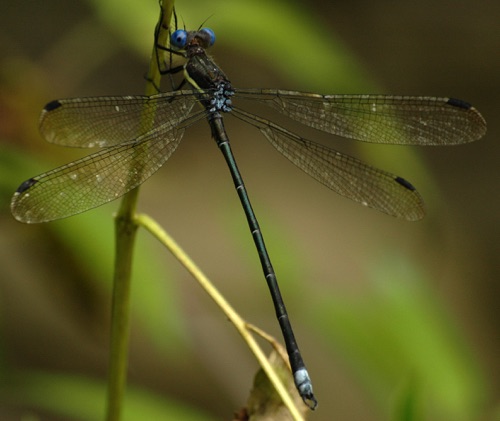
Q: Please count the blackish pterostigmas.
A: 4